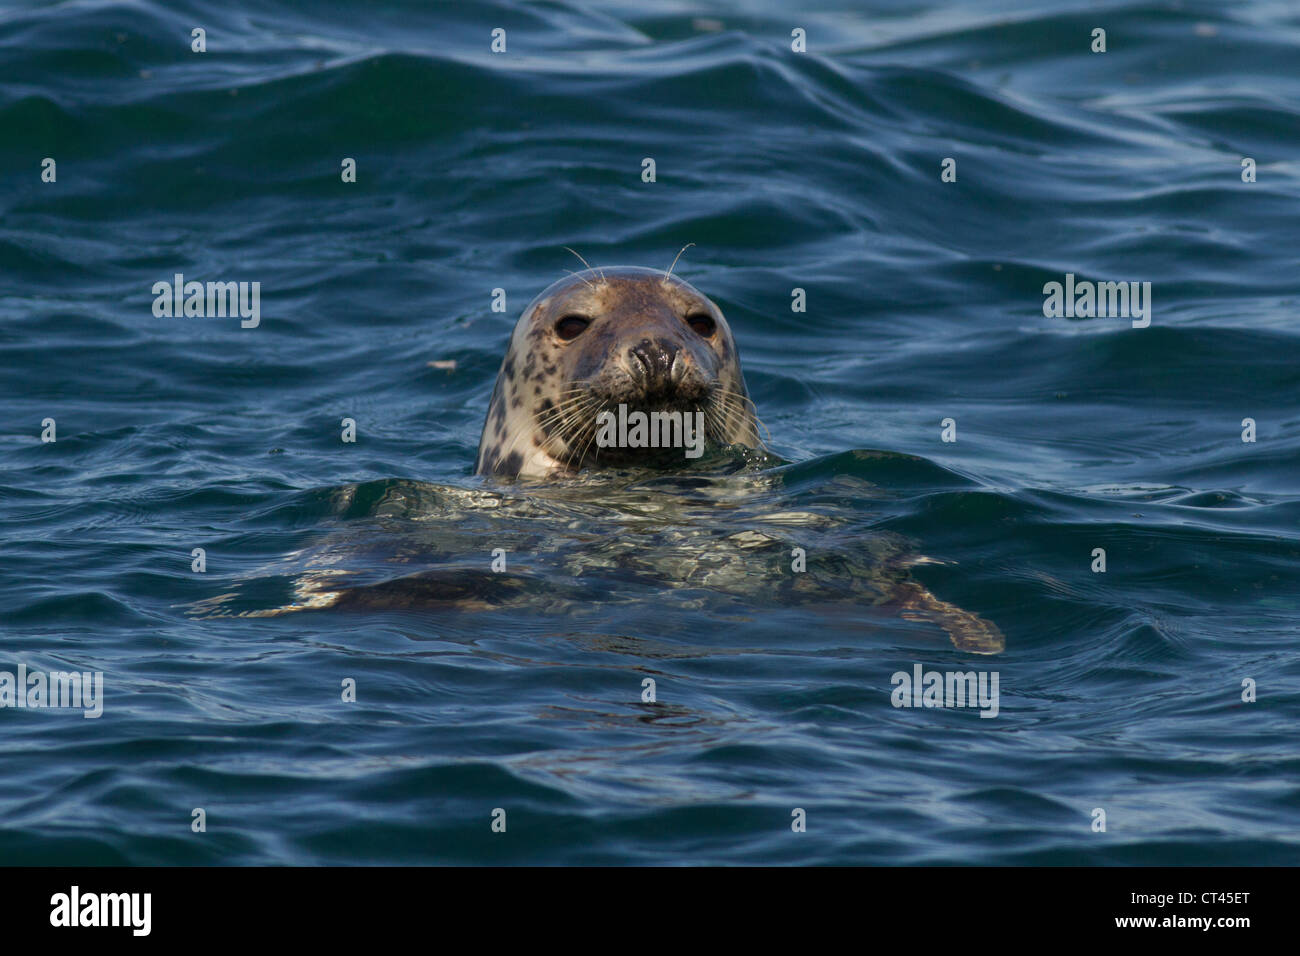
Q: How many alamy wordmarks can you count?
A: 6